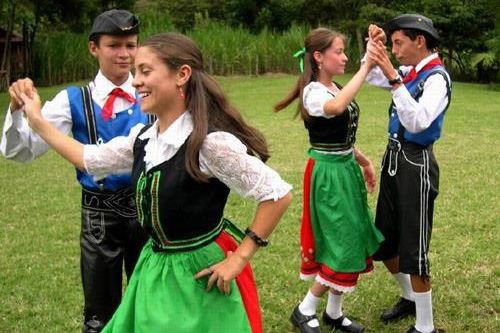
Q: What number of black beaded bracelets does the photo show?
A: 1